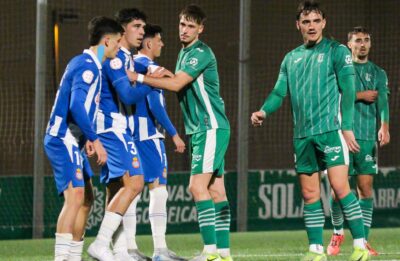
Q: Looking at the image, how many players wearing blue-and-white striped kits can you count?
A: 3